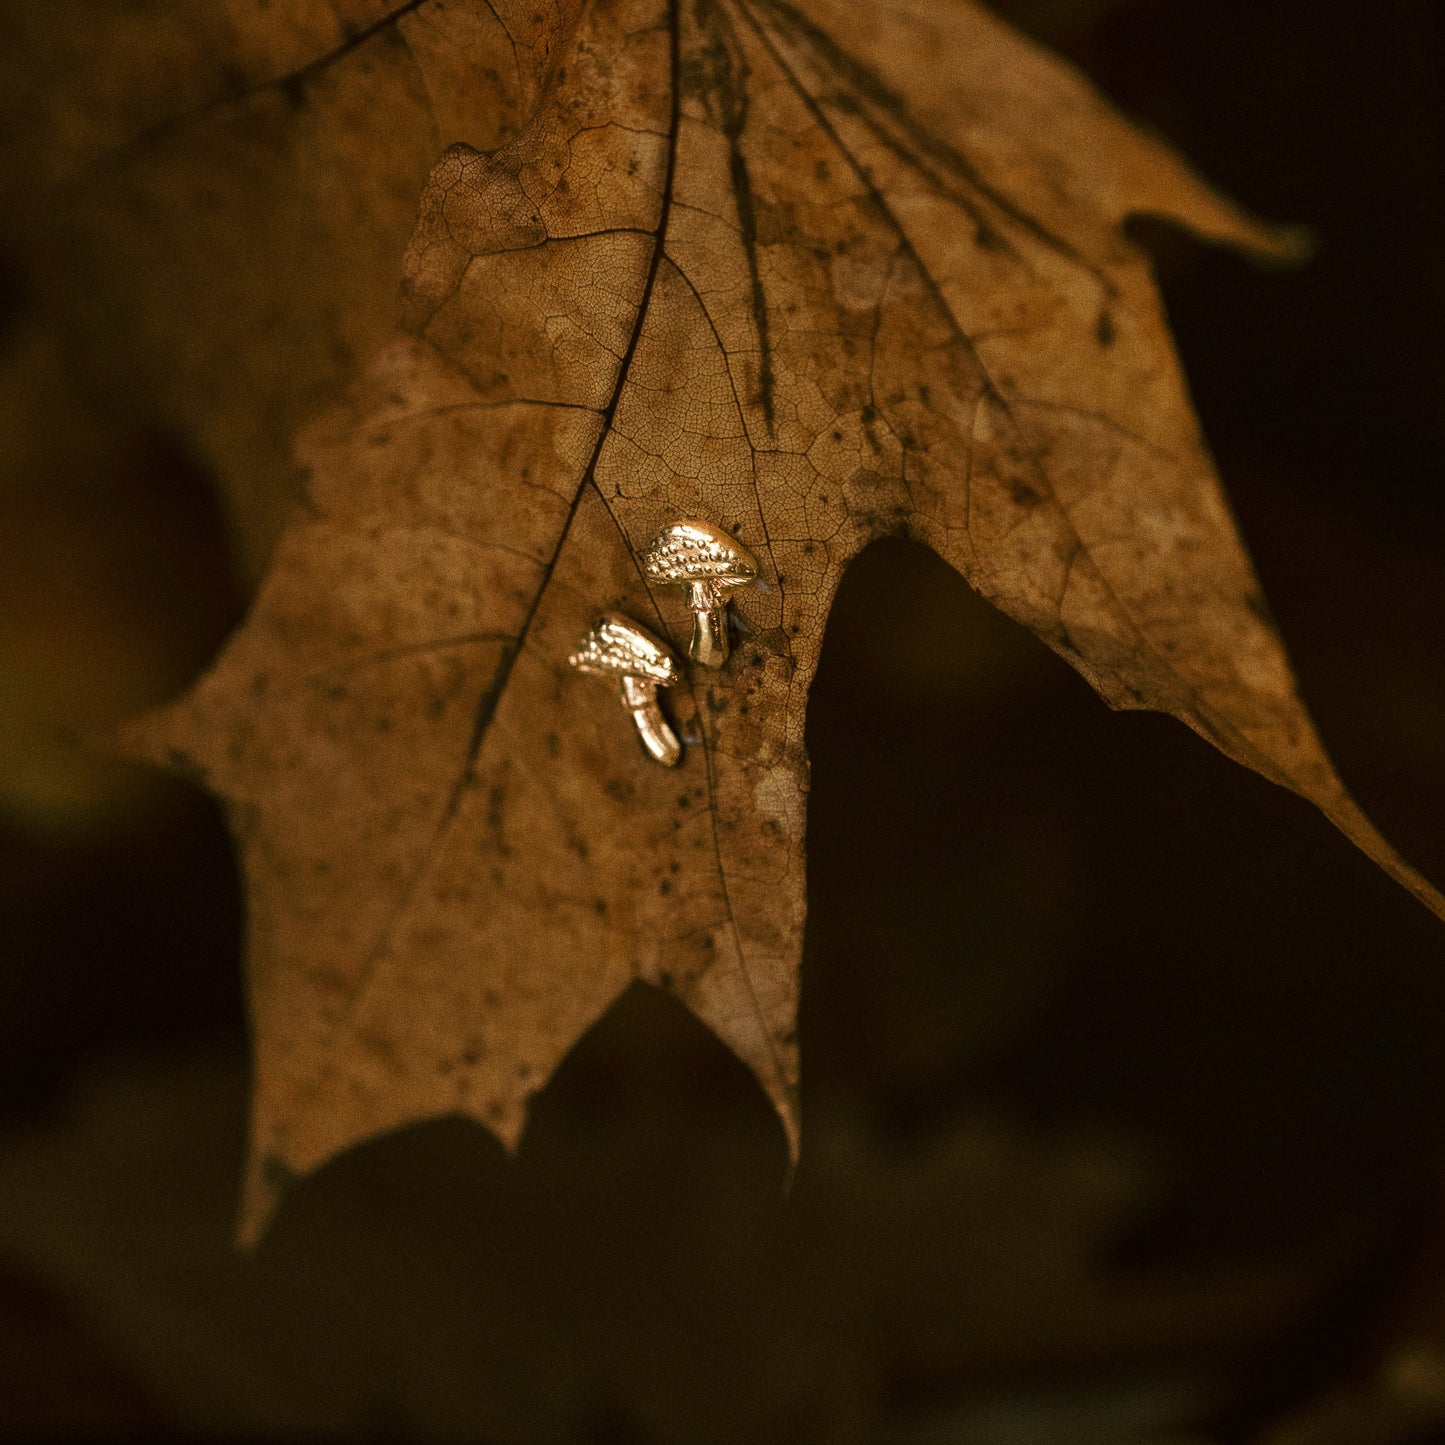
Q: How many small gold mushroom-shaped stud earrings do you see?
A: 2